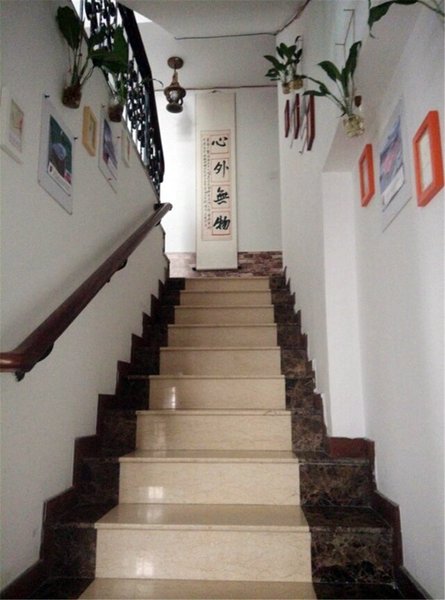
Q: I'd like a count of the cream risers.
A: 9